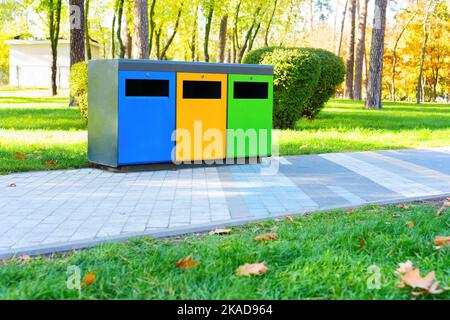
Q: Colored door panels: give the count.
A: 3